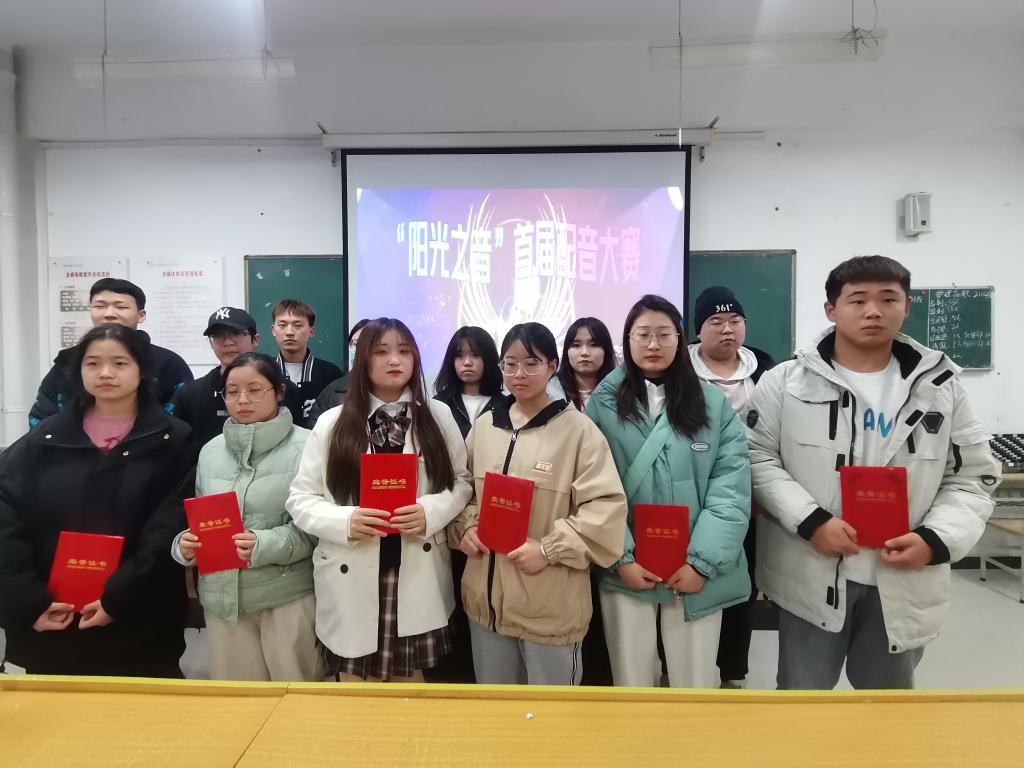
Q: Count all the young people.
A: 13